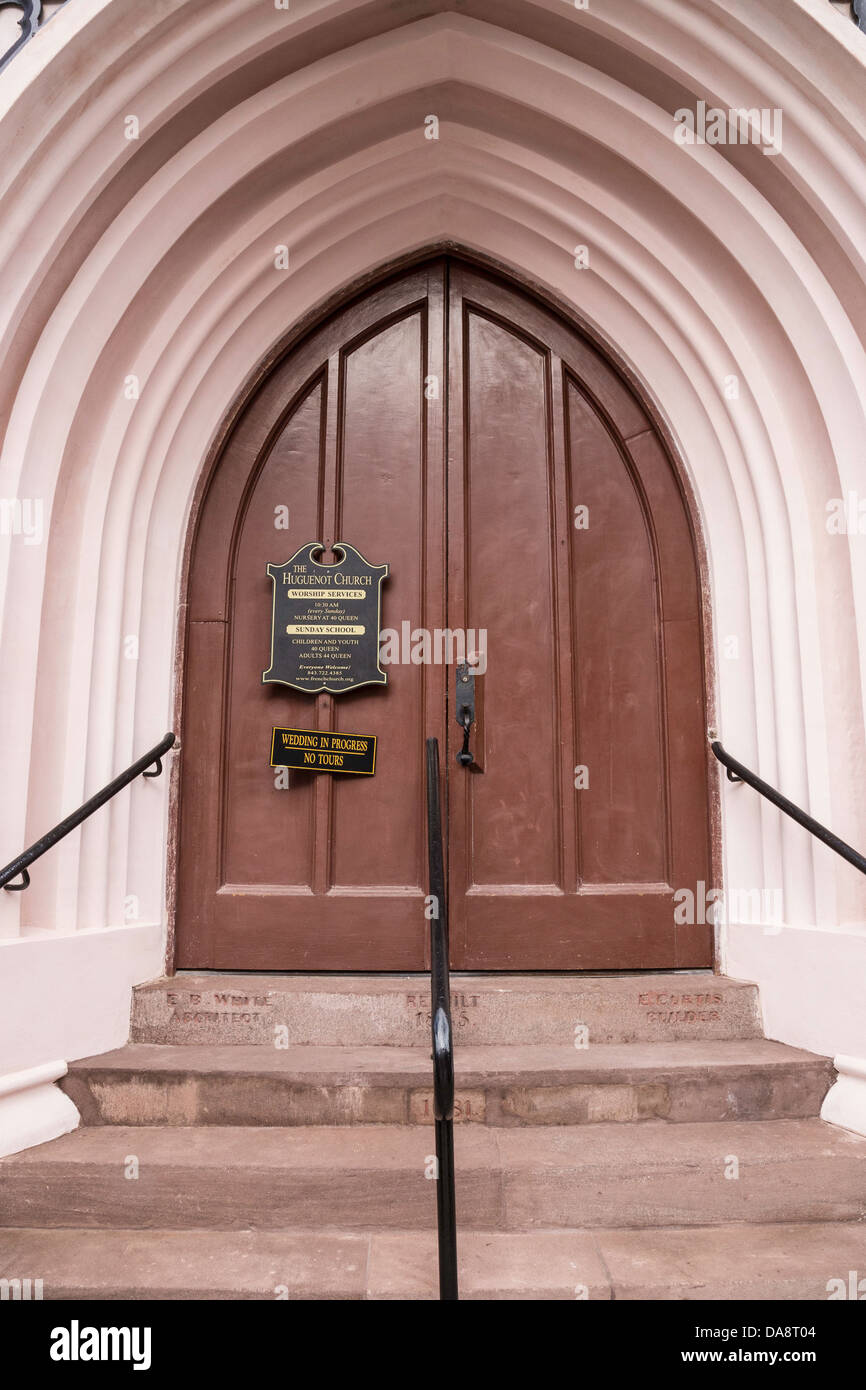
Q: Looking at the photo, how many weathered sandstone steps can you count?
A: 4